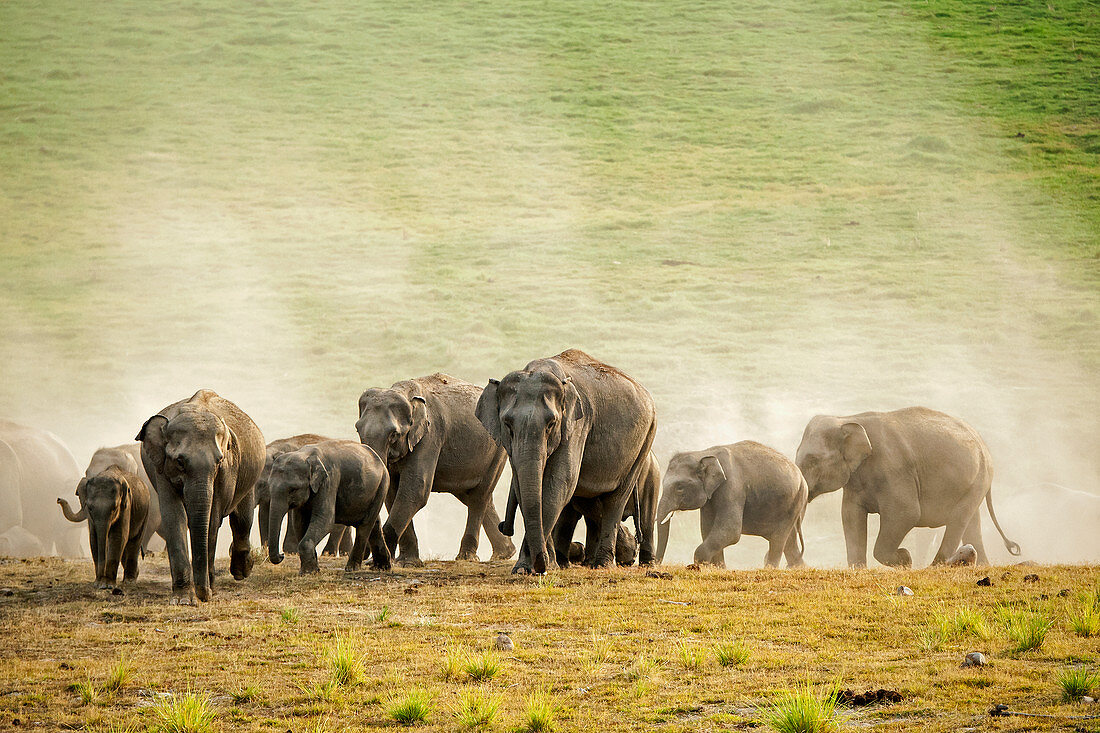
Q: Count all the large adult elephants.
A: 4